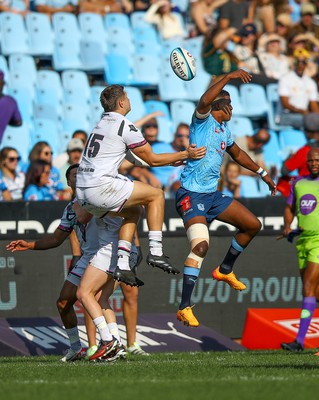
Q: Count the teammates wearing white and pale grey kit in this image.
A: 3